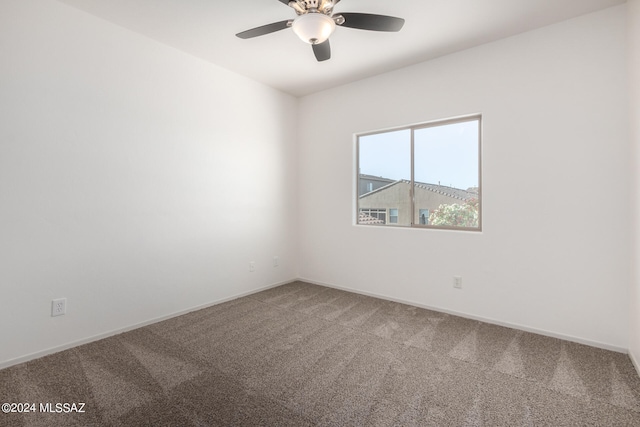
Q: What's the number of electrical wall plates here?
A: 4